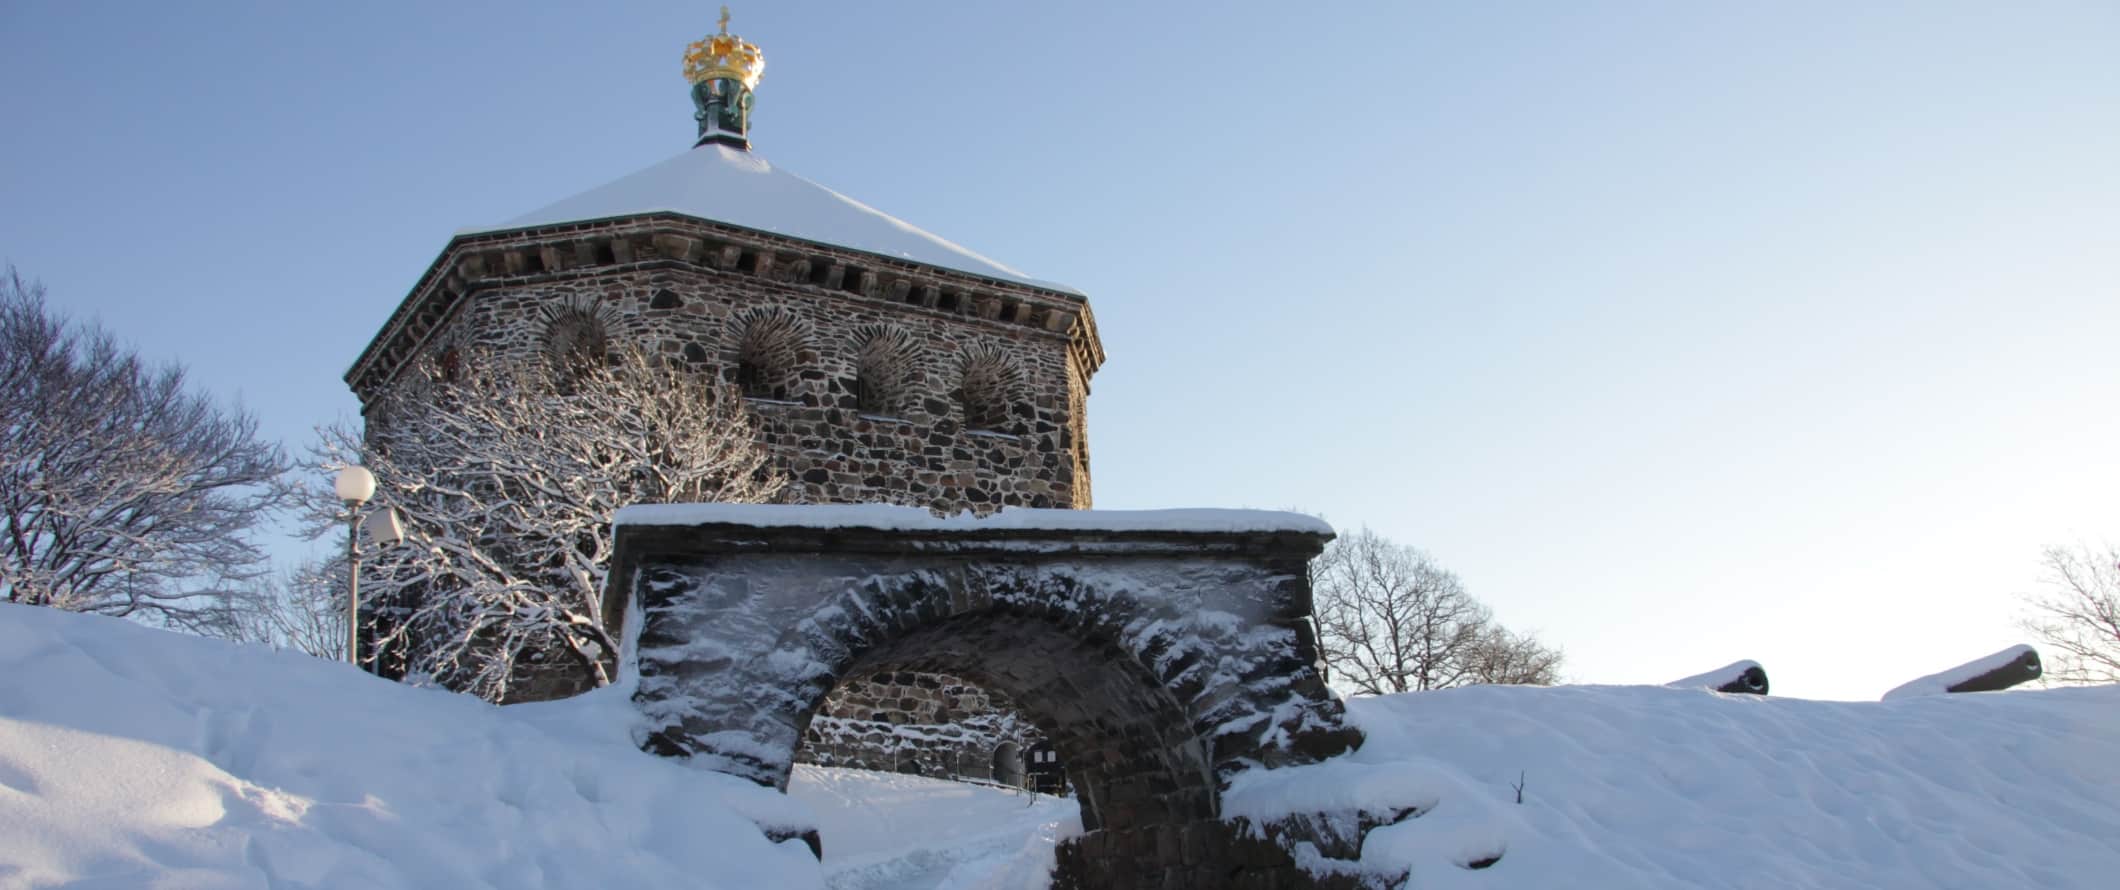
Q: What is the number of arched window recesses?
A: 4